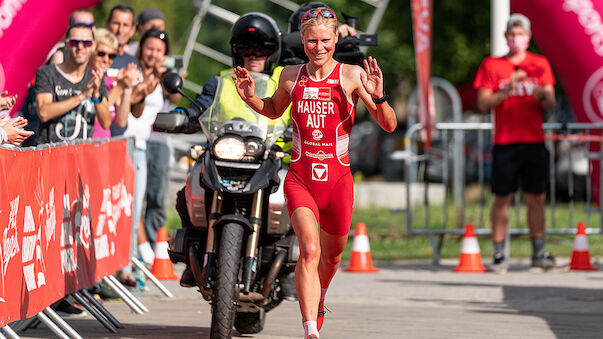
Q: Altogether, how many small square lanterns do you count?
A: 2